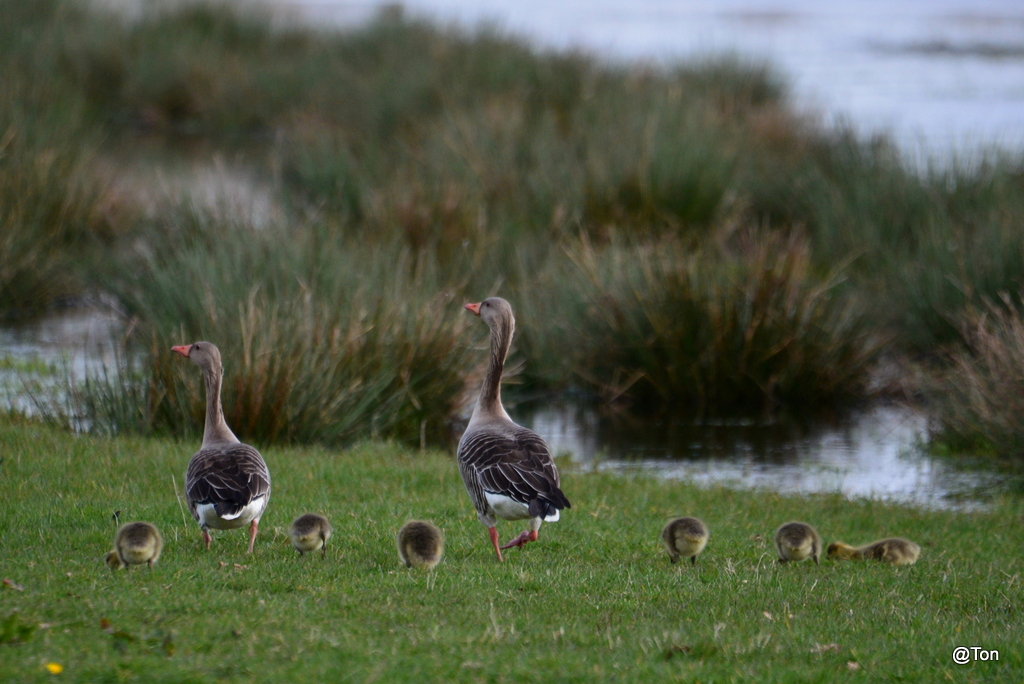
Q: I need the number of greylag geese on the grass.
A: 8